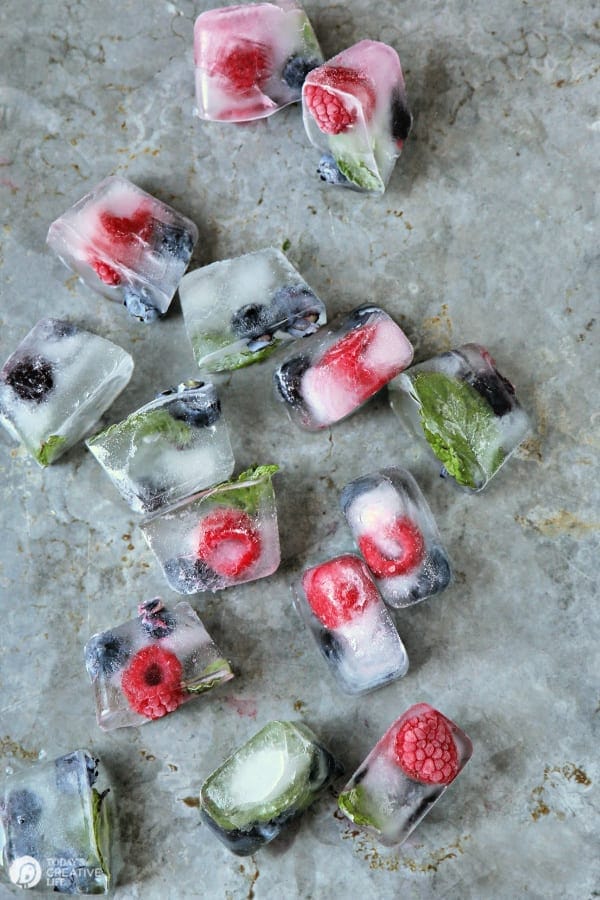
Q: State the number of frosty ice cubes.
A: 15